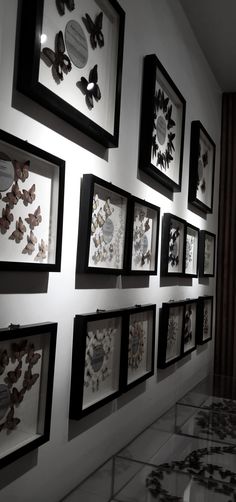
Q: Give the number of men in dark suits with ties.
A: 0